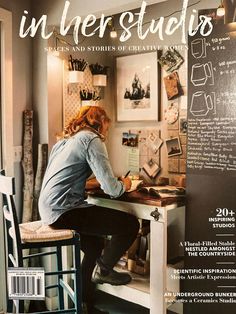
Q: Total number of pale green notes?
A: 1